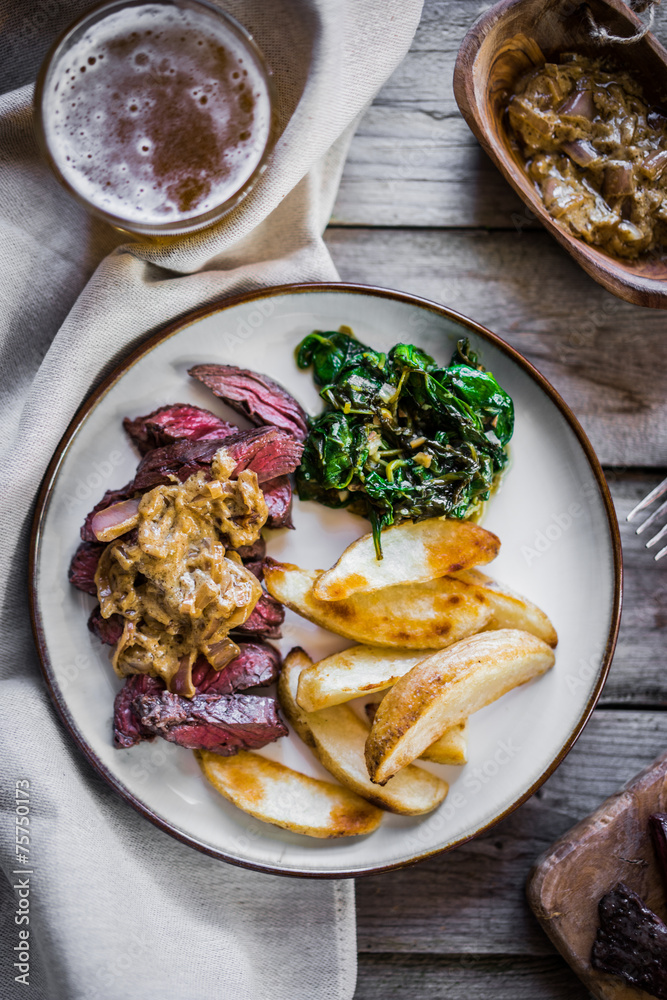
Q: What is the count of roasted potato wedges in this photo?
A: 8